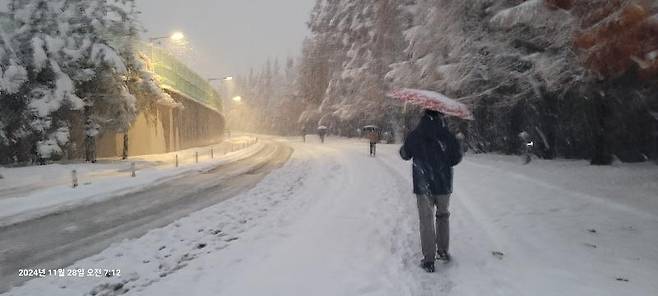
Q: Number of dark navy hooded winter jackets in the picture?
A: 1